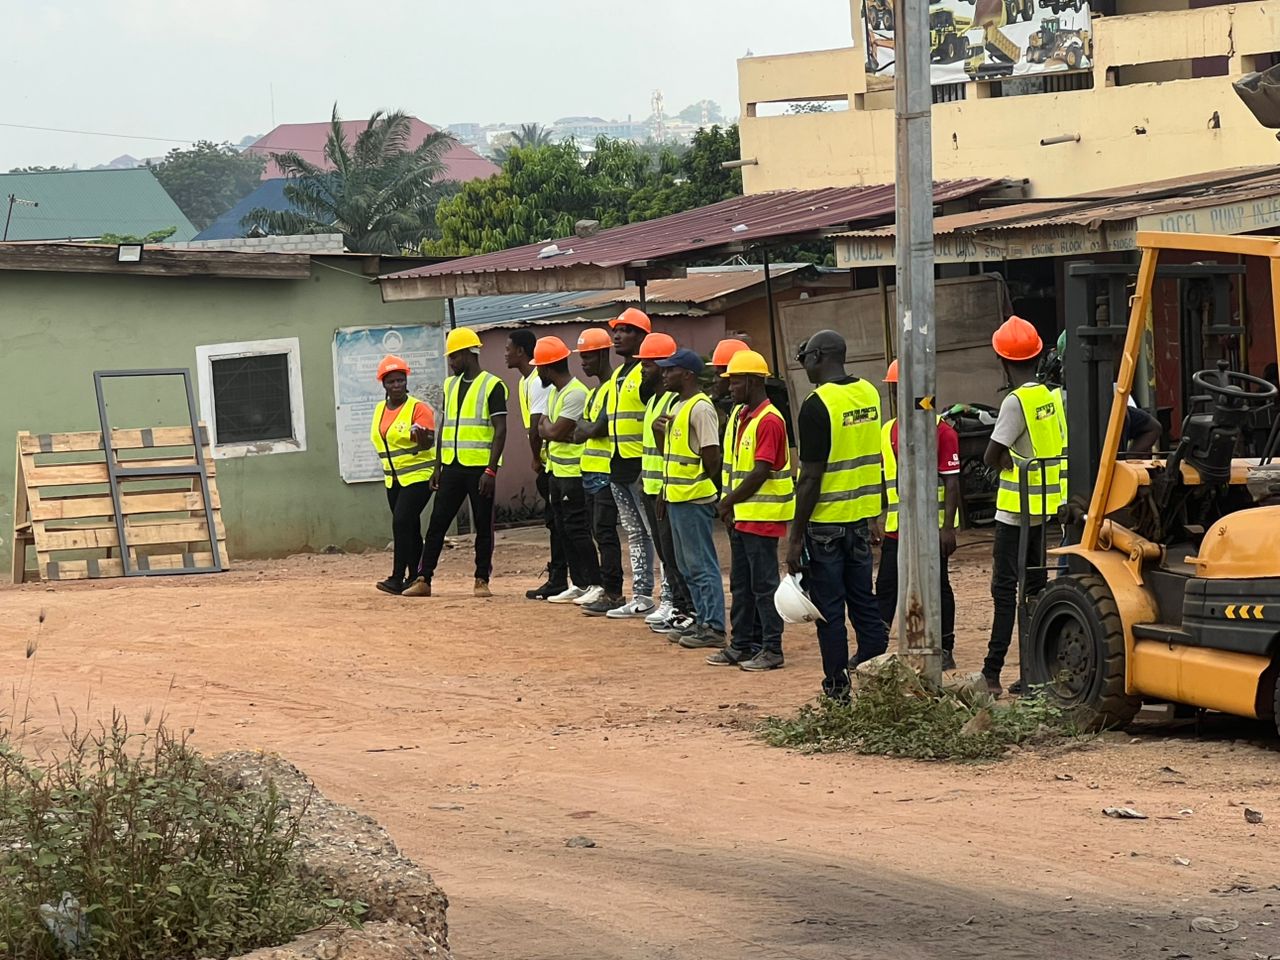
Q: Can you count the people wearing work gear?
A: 14